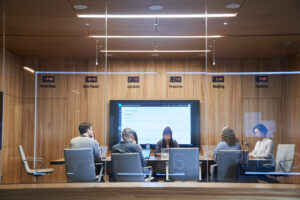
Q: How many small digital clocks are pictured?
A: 6